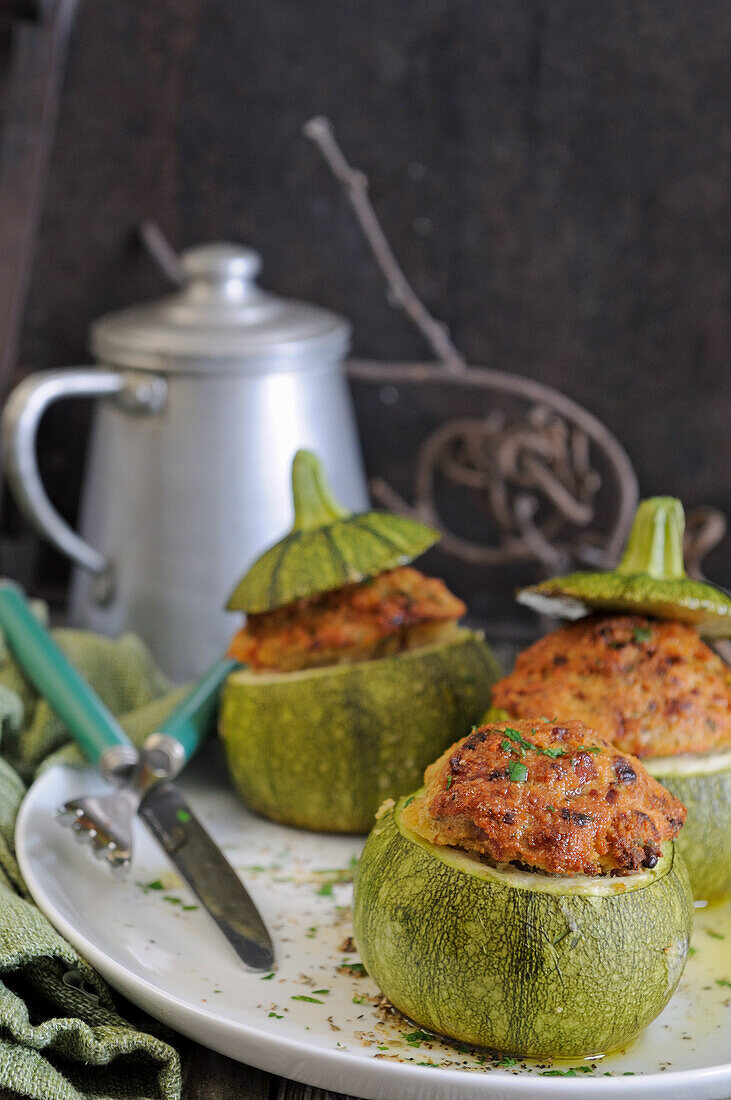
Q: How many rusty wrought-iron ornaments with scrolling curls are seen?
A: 0